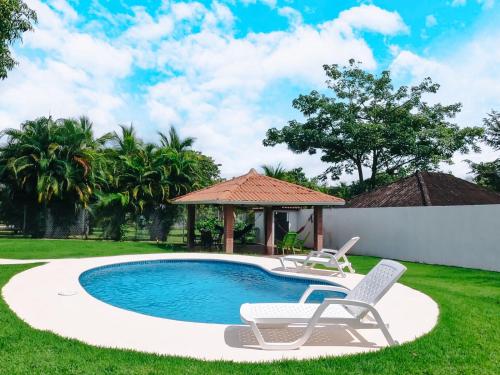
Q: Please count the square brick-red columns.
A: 4